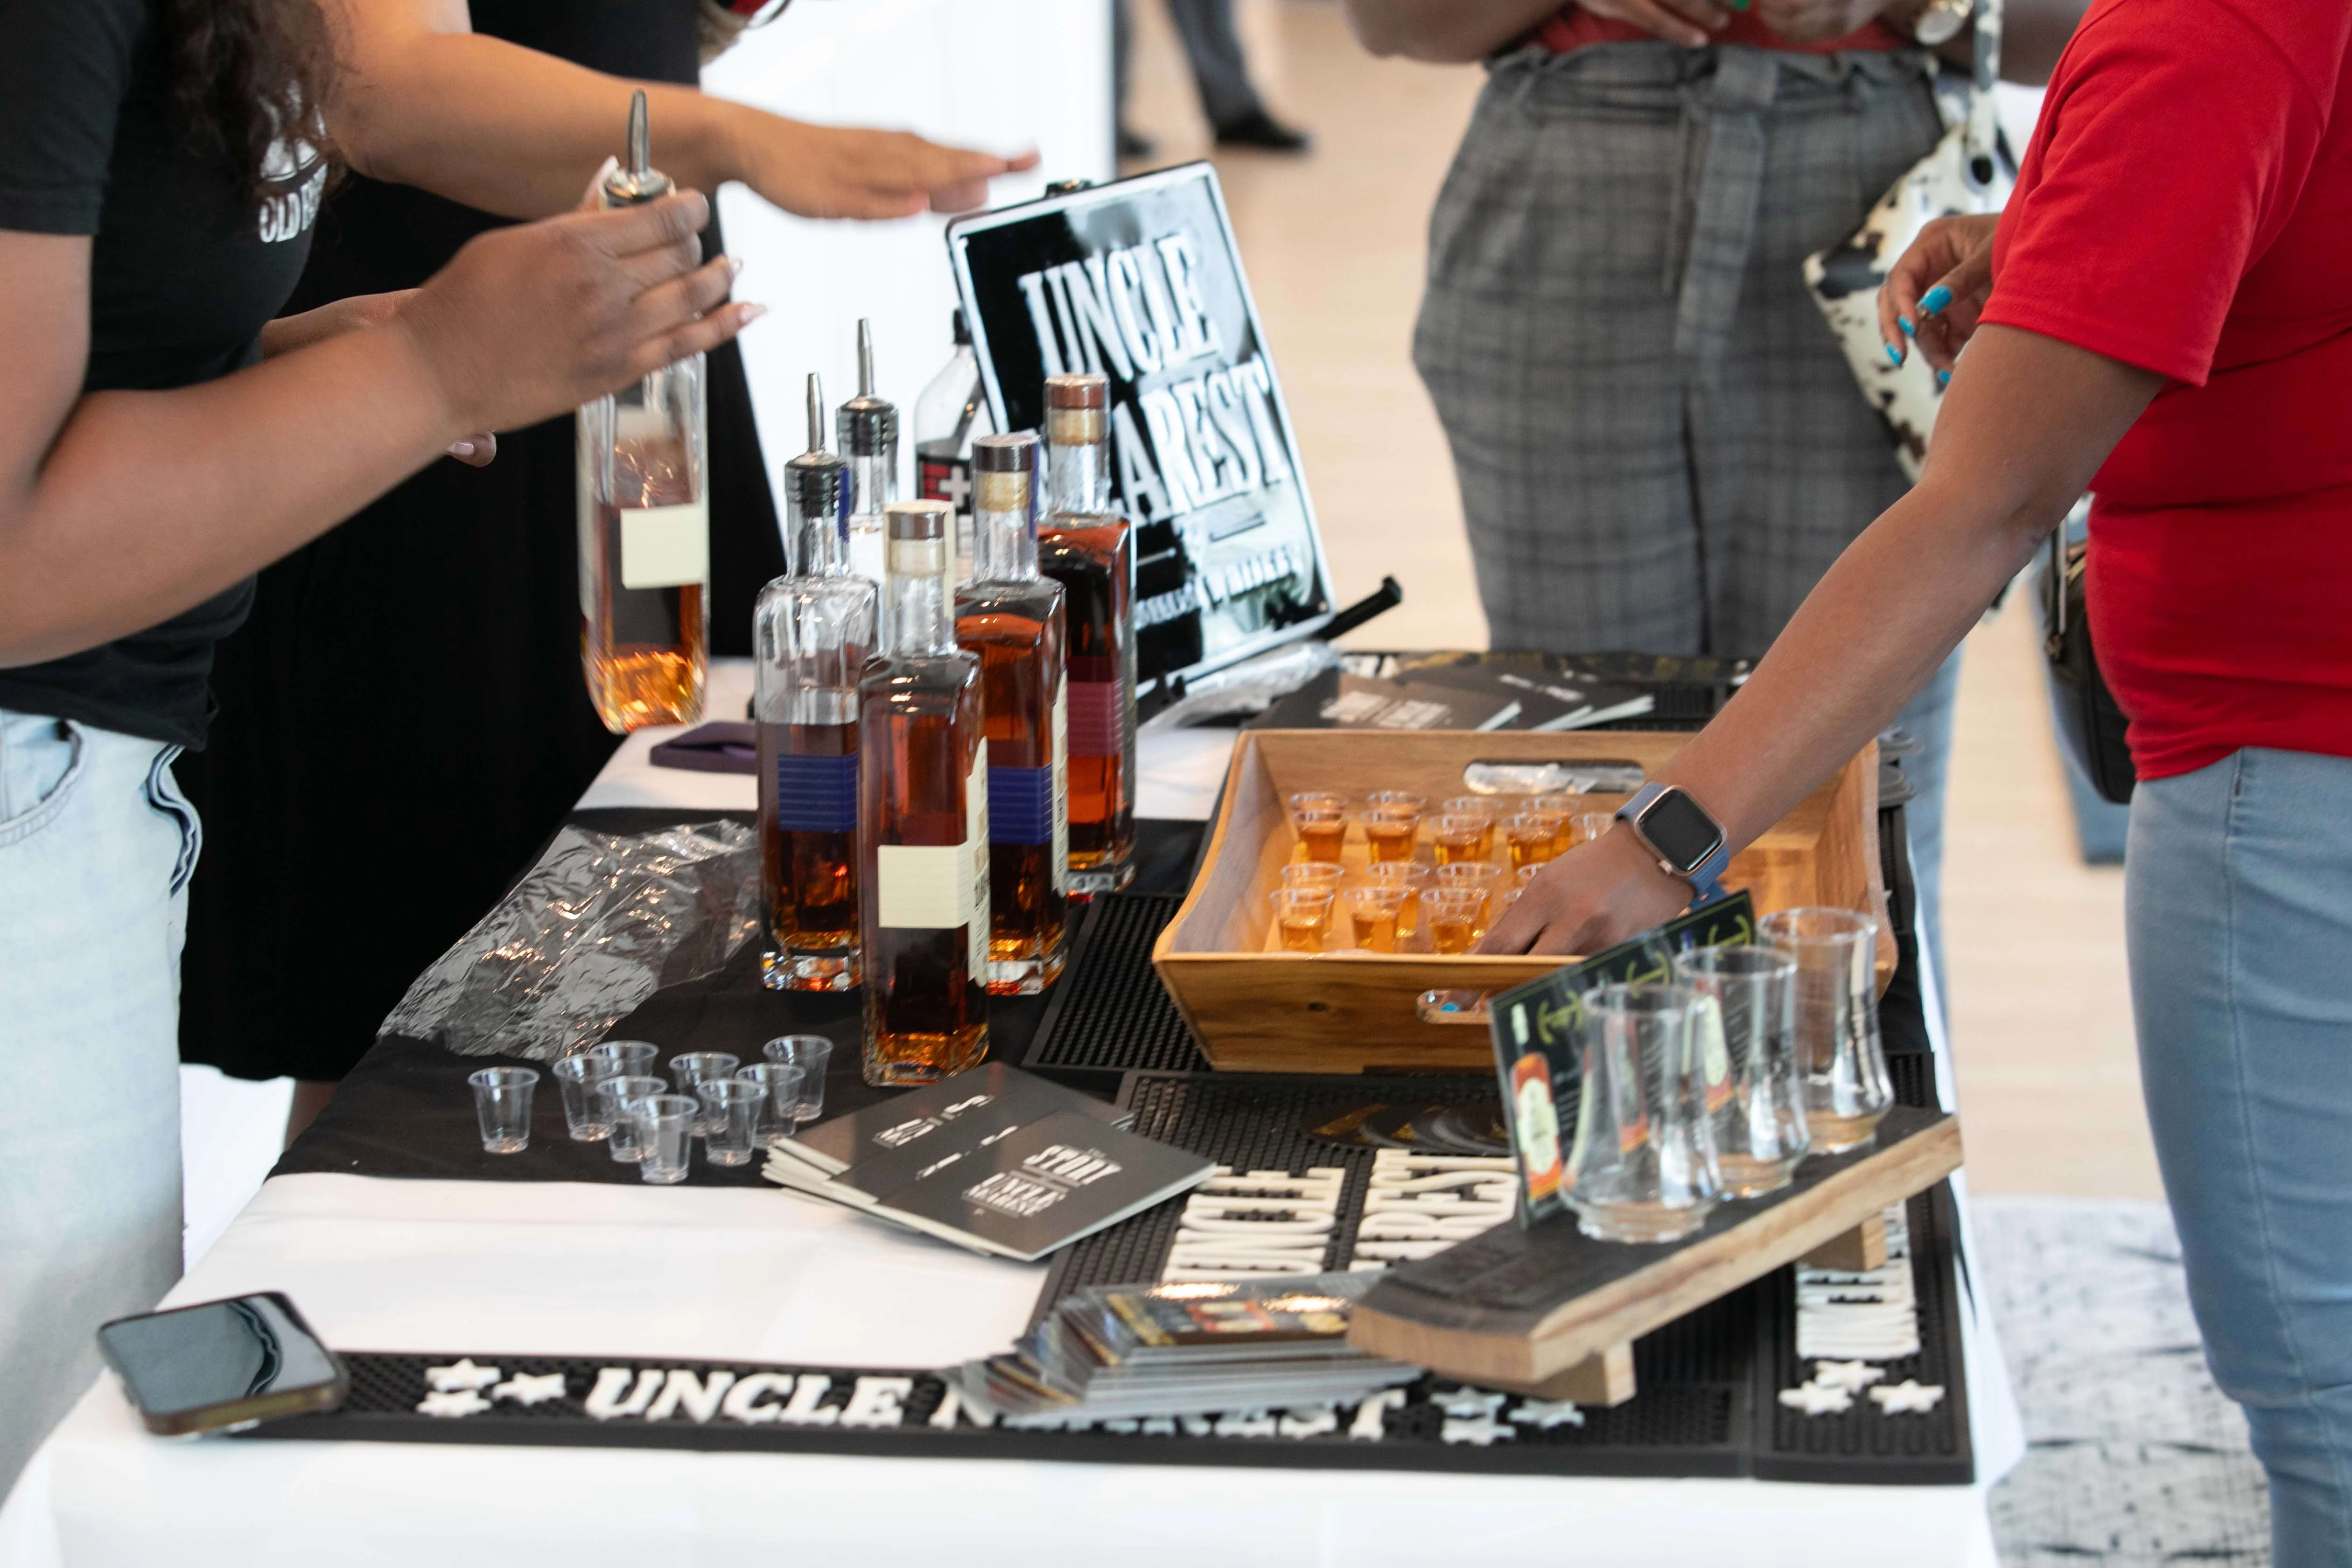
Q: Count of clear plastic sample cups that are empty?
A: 9